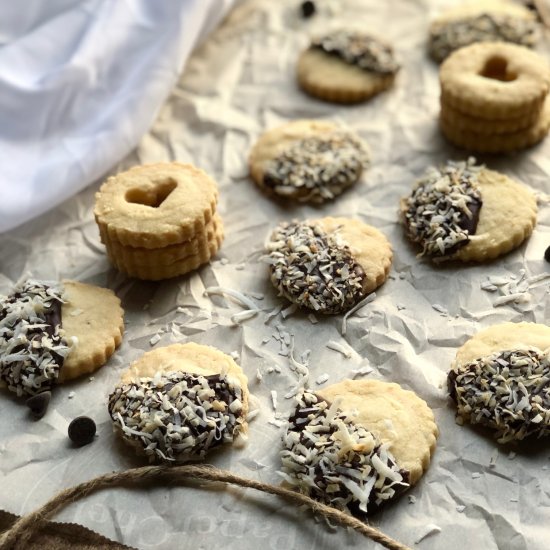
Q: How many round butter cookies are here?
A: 15